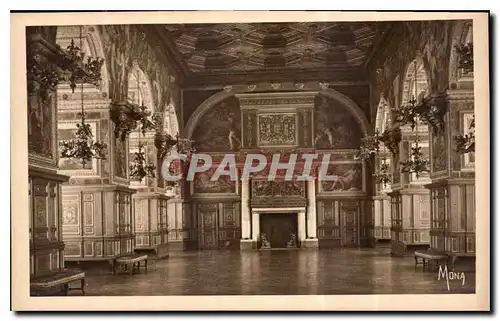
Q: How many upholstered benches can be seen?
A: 3